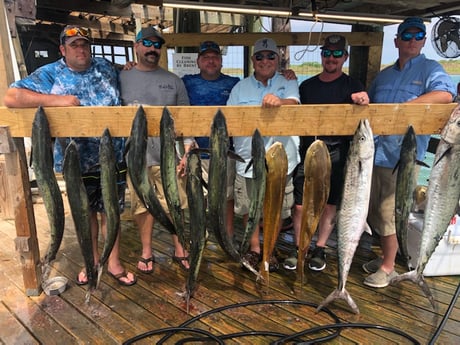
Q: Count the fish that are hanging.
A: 13